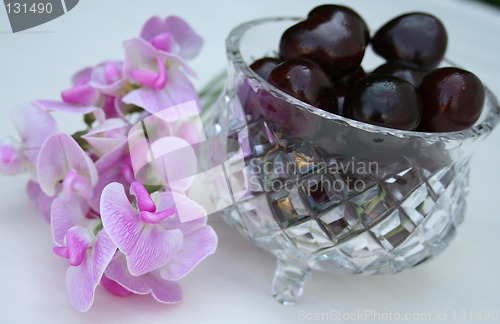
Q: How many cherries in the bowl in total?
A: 8